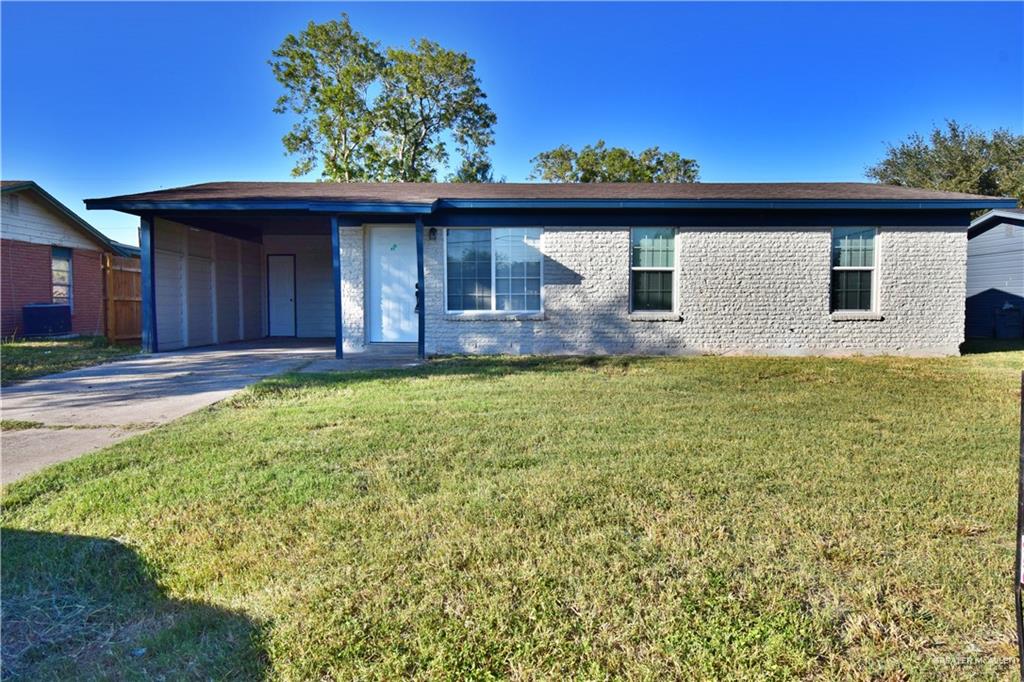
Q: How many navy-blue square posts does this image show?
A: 3